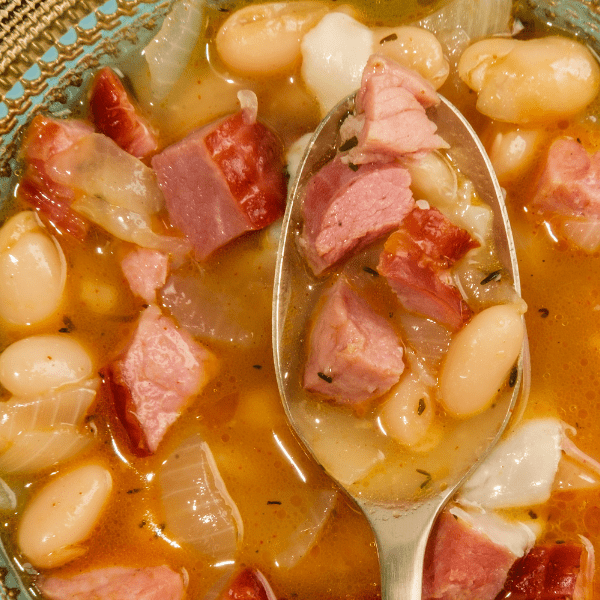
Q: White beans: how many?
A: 10